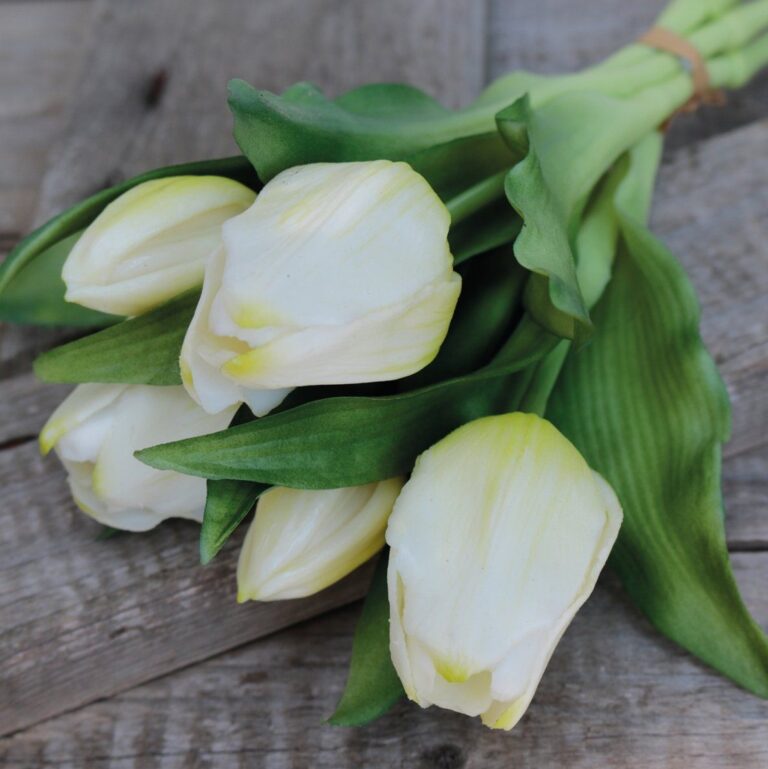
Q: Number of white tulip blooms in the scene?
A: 5